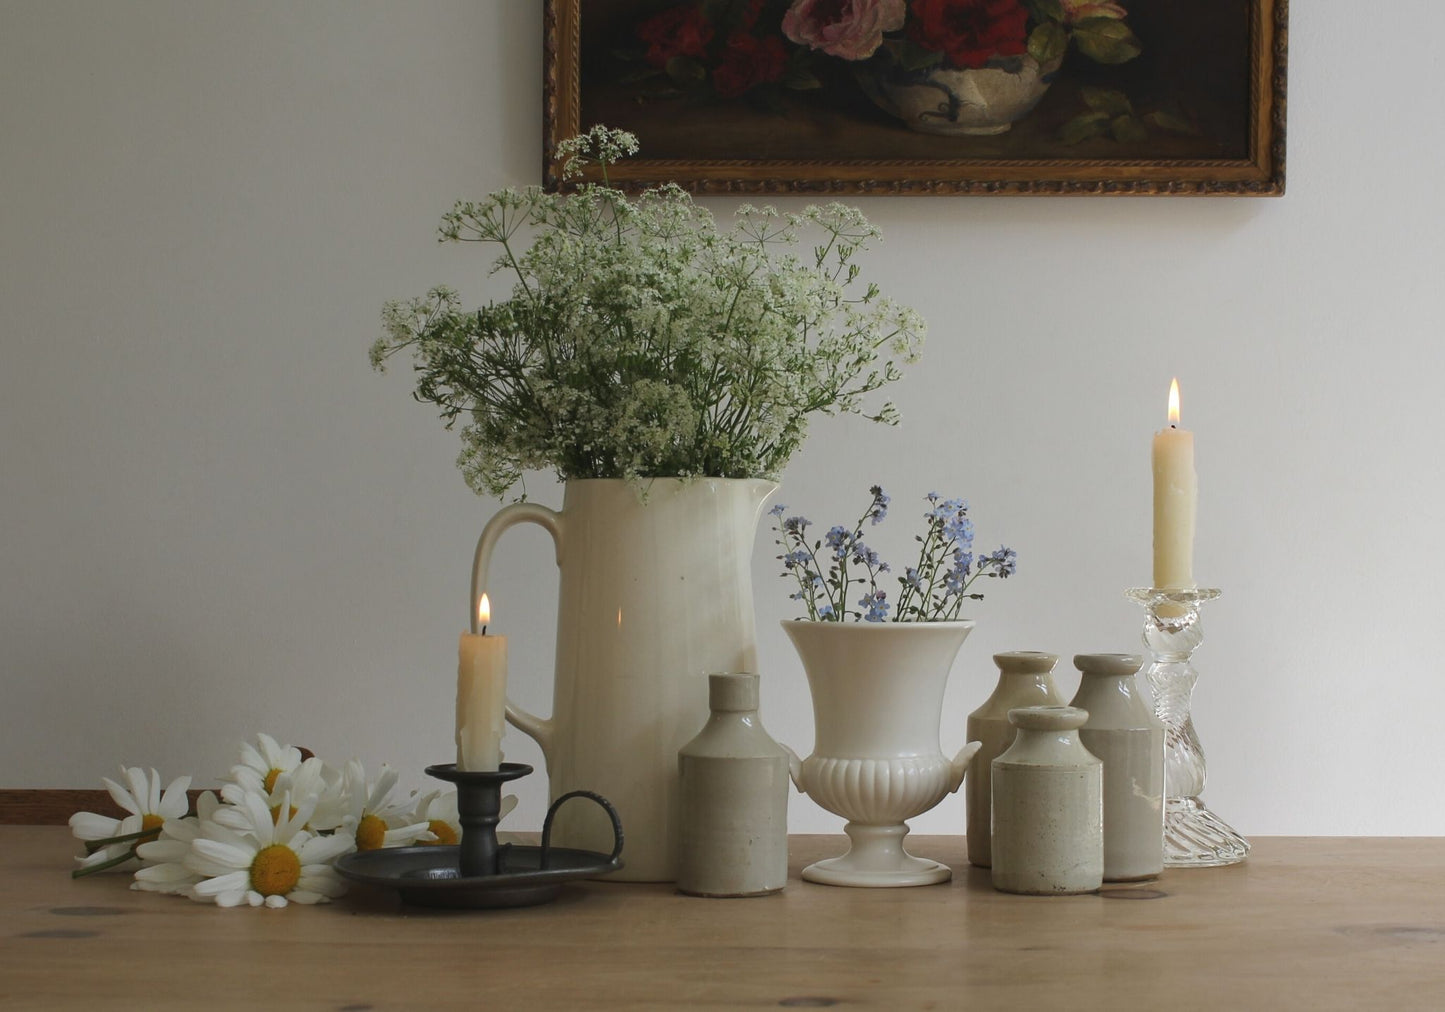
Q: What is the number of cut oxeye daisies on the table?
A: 6